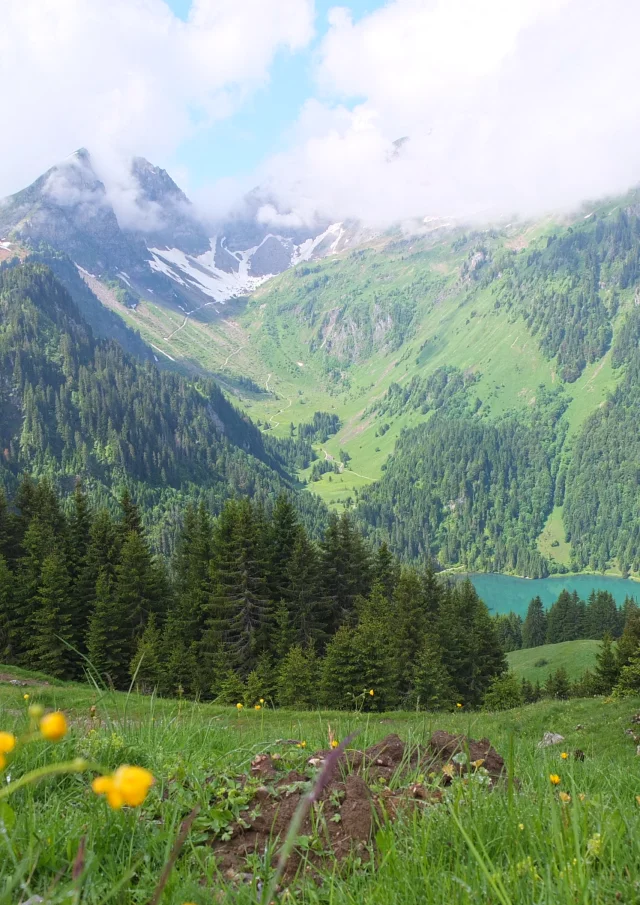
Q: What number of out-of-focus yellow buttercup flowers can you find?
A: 3